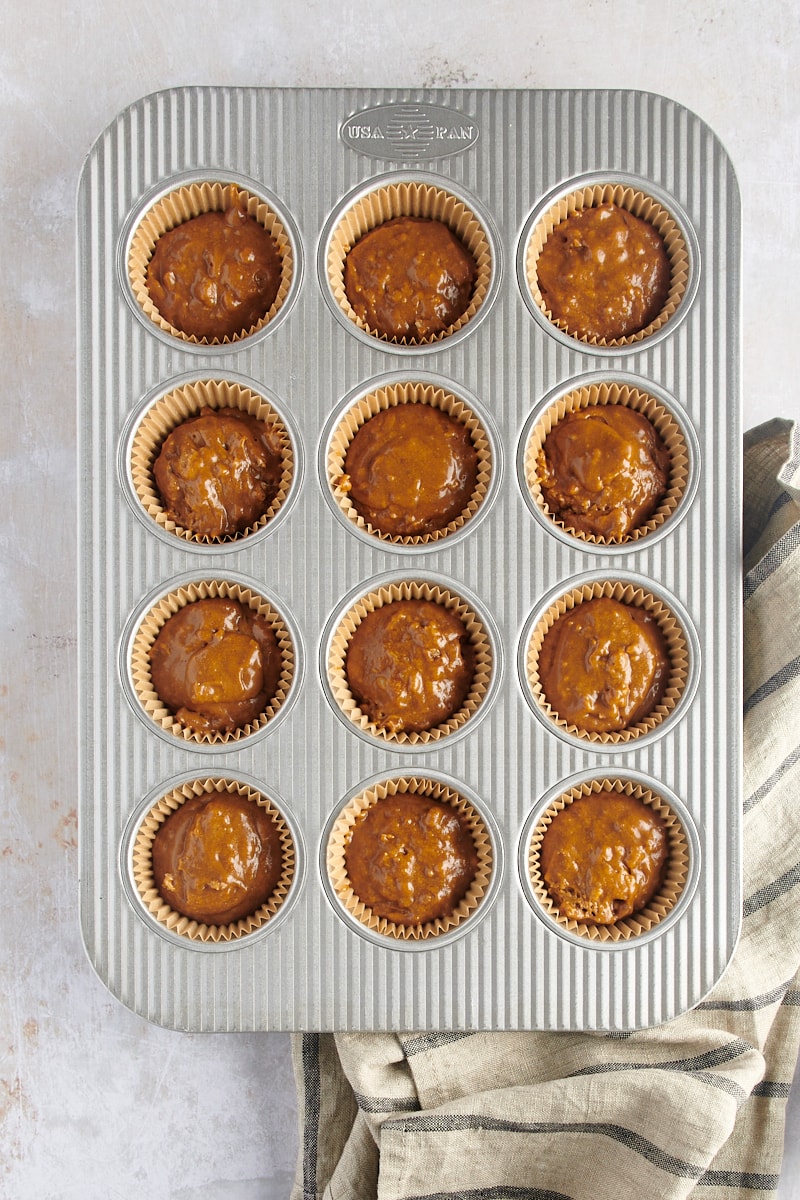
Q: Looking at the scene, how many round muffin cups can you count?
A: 12